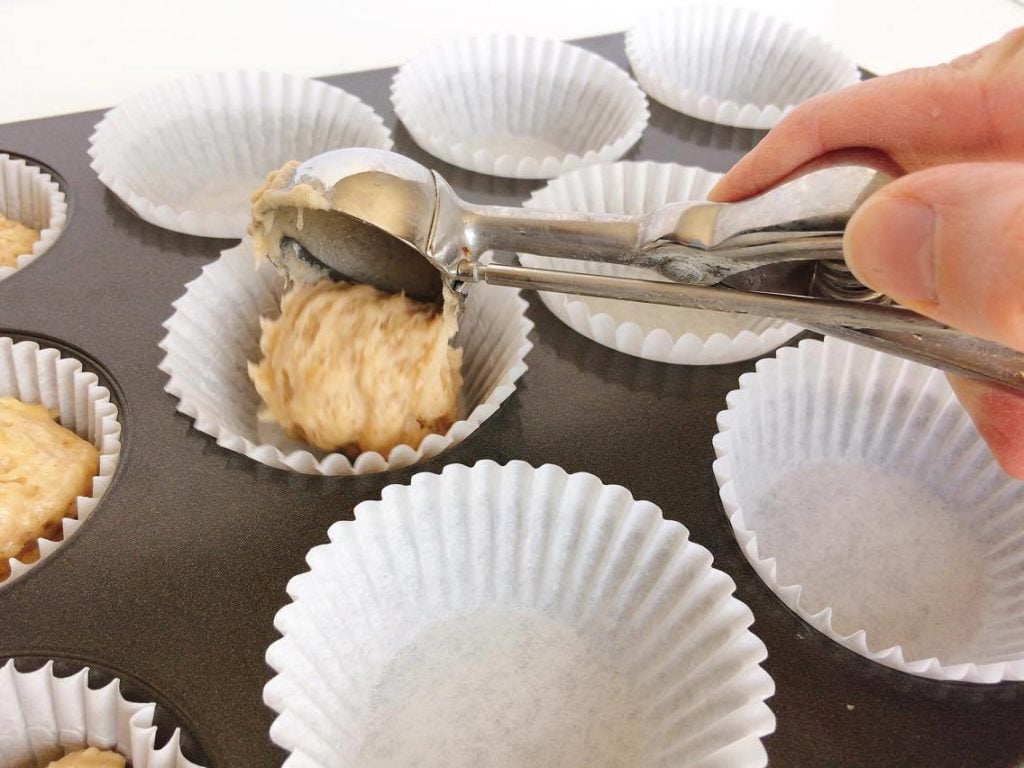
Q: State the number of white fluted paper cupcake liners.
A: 10